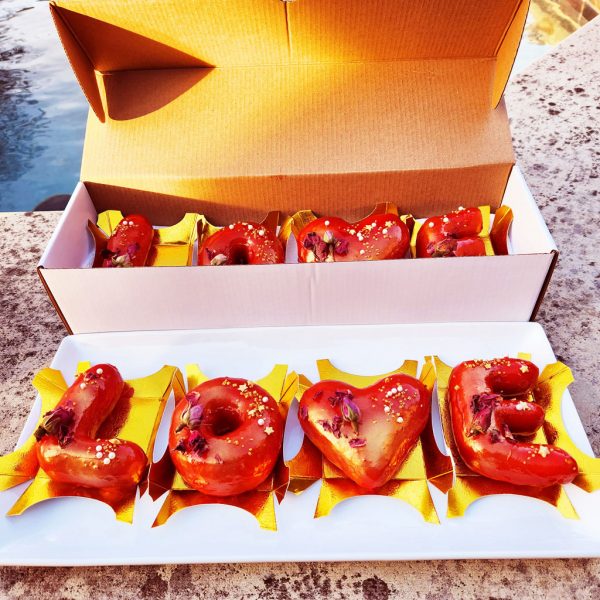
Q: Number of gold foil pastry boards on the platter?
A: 4